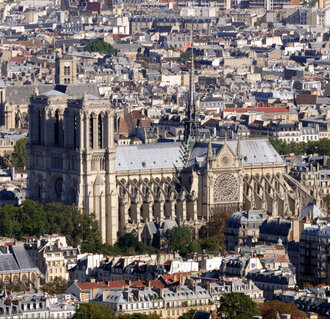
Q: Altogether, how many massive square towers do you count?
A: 2